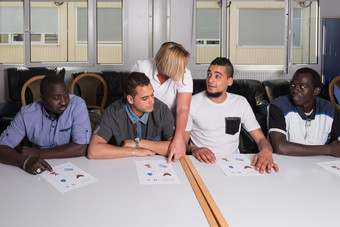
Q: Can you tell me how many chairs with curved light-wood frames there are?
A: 3